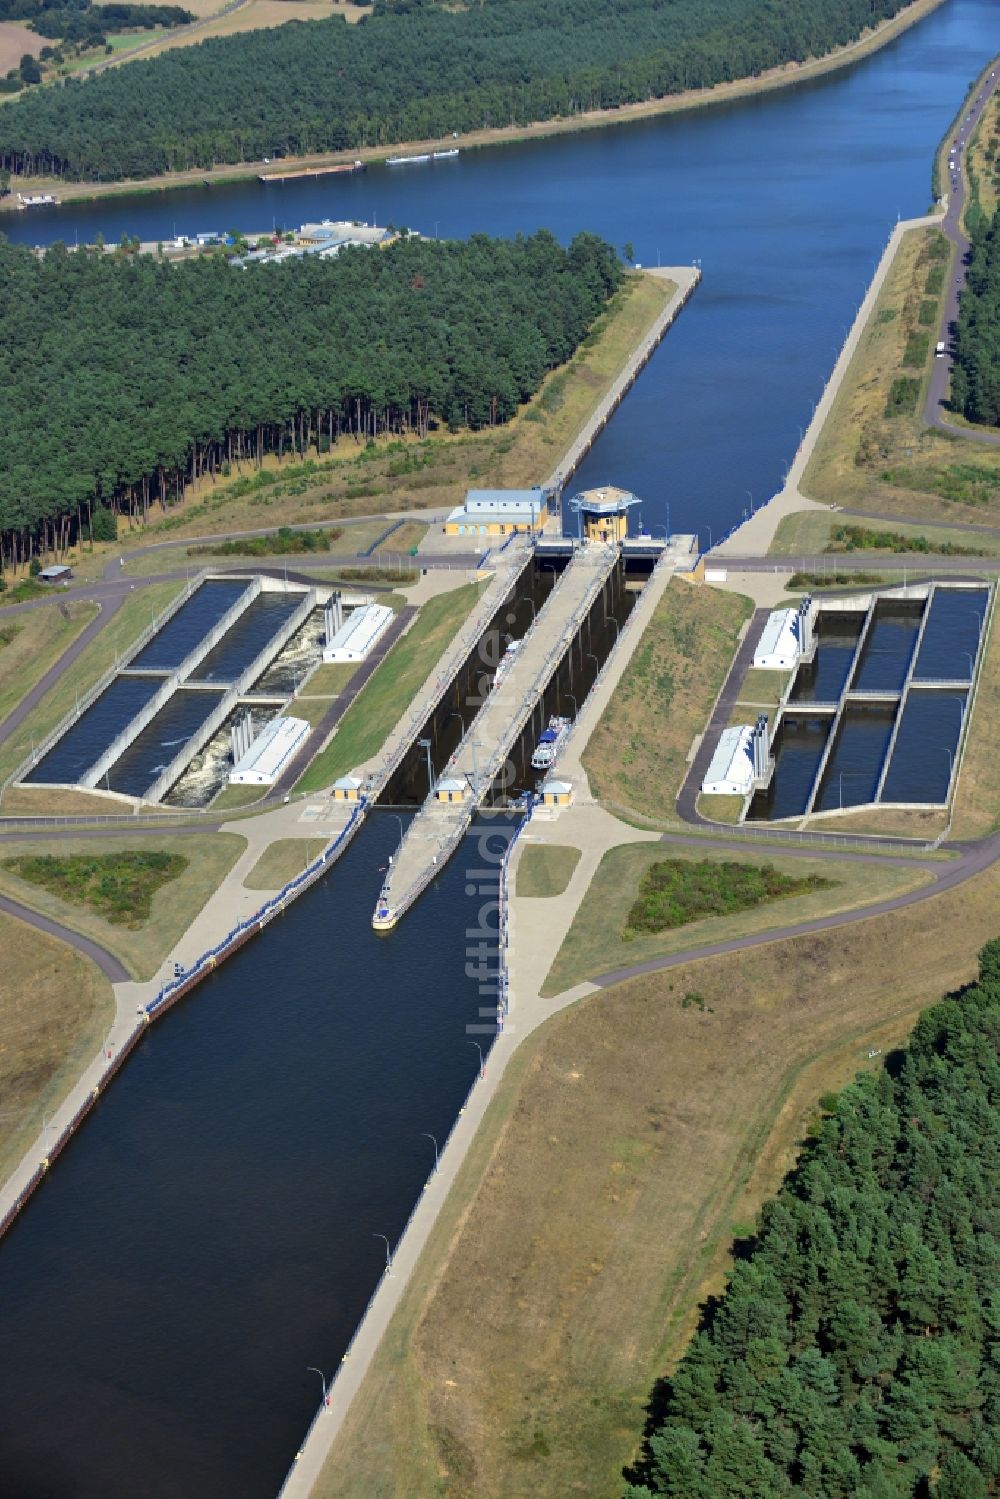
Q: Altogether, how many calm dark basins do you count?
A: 10